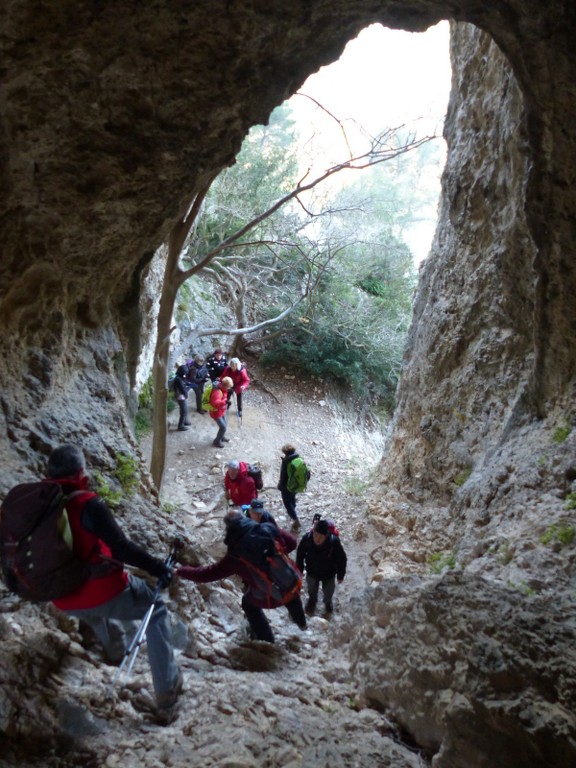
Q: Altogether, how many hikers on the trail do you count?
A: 11